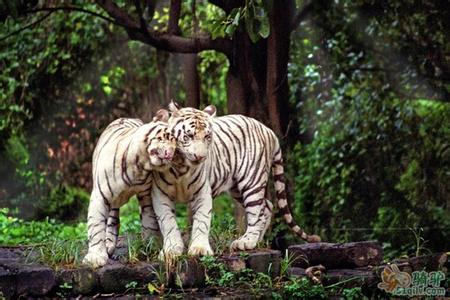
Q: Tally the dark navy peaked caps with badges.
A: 0